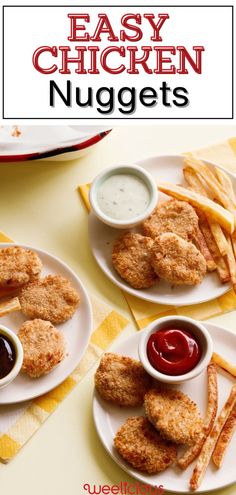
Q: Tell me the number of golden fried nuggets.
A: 9